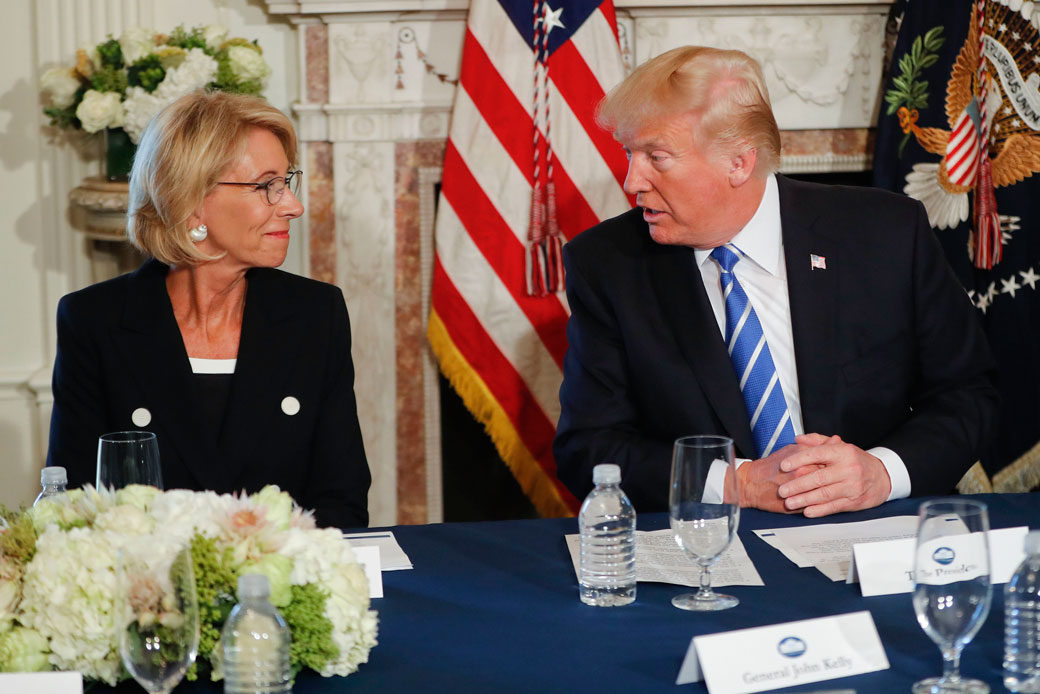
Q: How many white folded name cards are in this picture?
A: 4